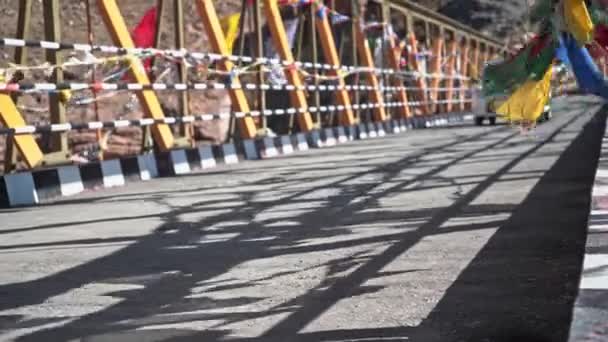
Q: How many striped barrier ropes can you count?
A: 3